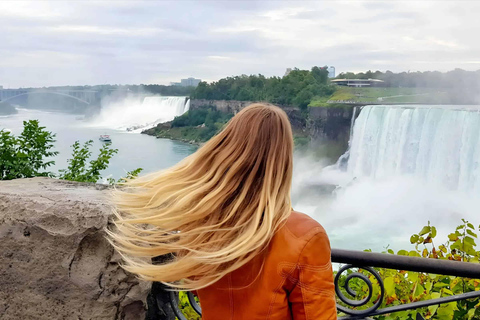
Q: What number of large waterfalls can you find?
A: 2